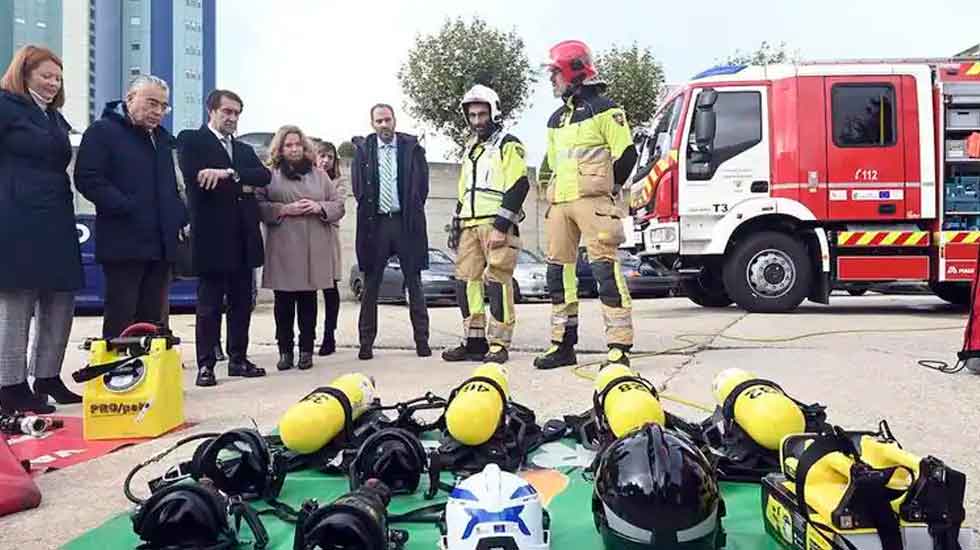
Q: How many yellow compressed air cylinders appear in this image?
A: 4